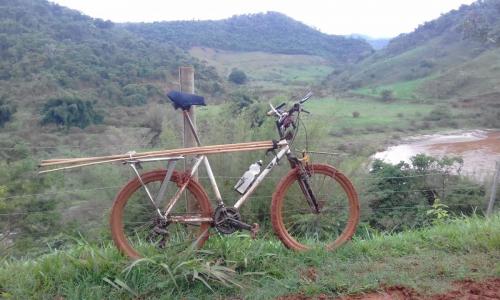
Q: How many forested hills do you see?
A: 3